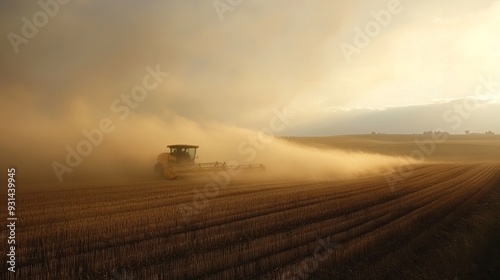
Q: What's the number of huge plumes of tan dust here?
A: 1